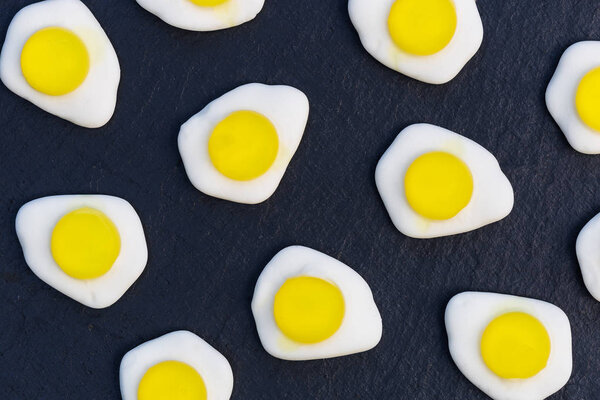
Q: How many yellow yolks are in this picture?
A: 10